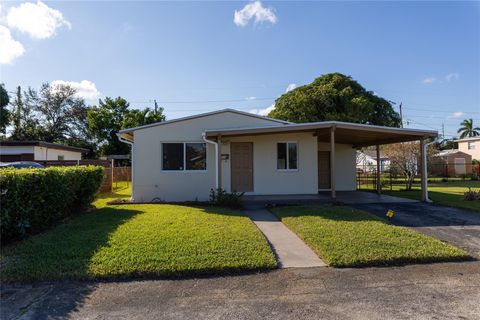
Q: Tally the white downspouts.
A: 3